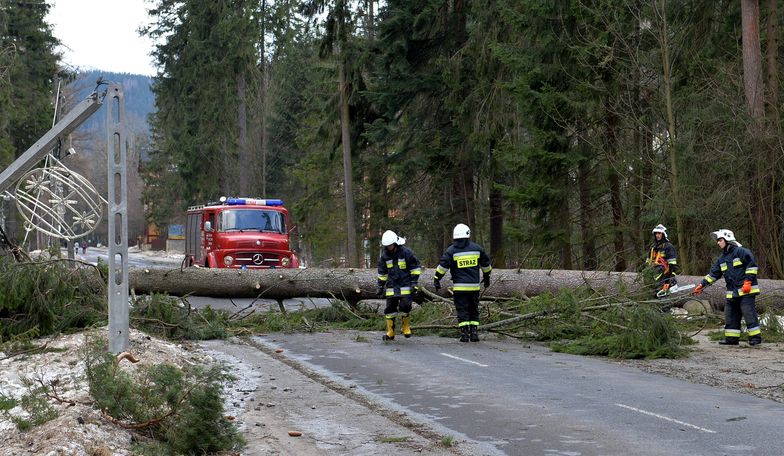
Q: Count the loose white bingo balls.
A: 0